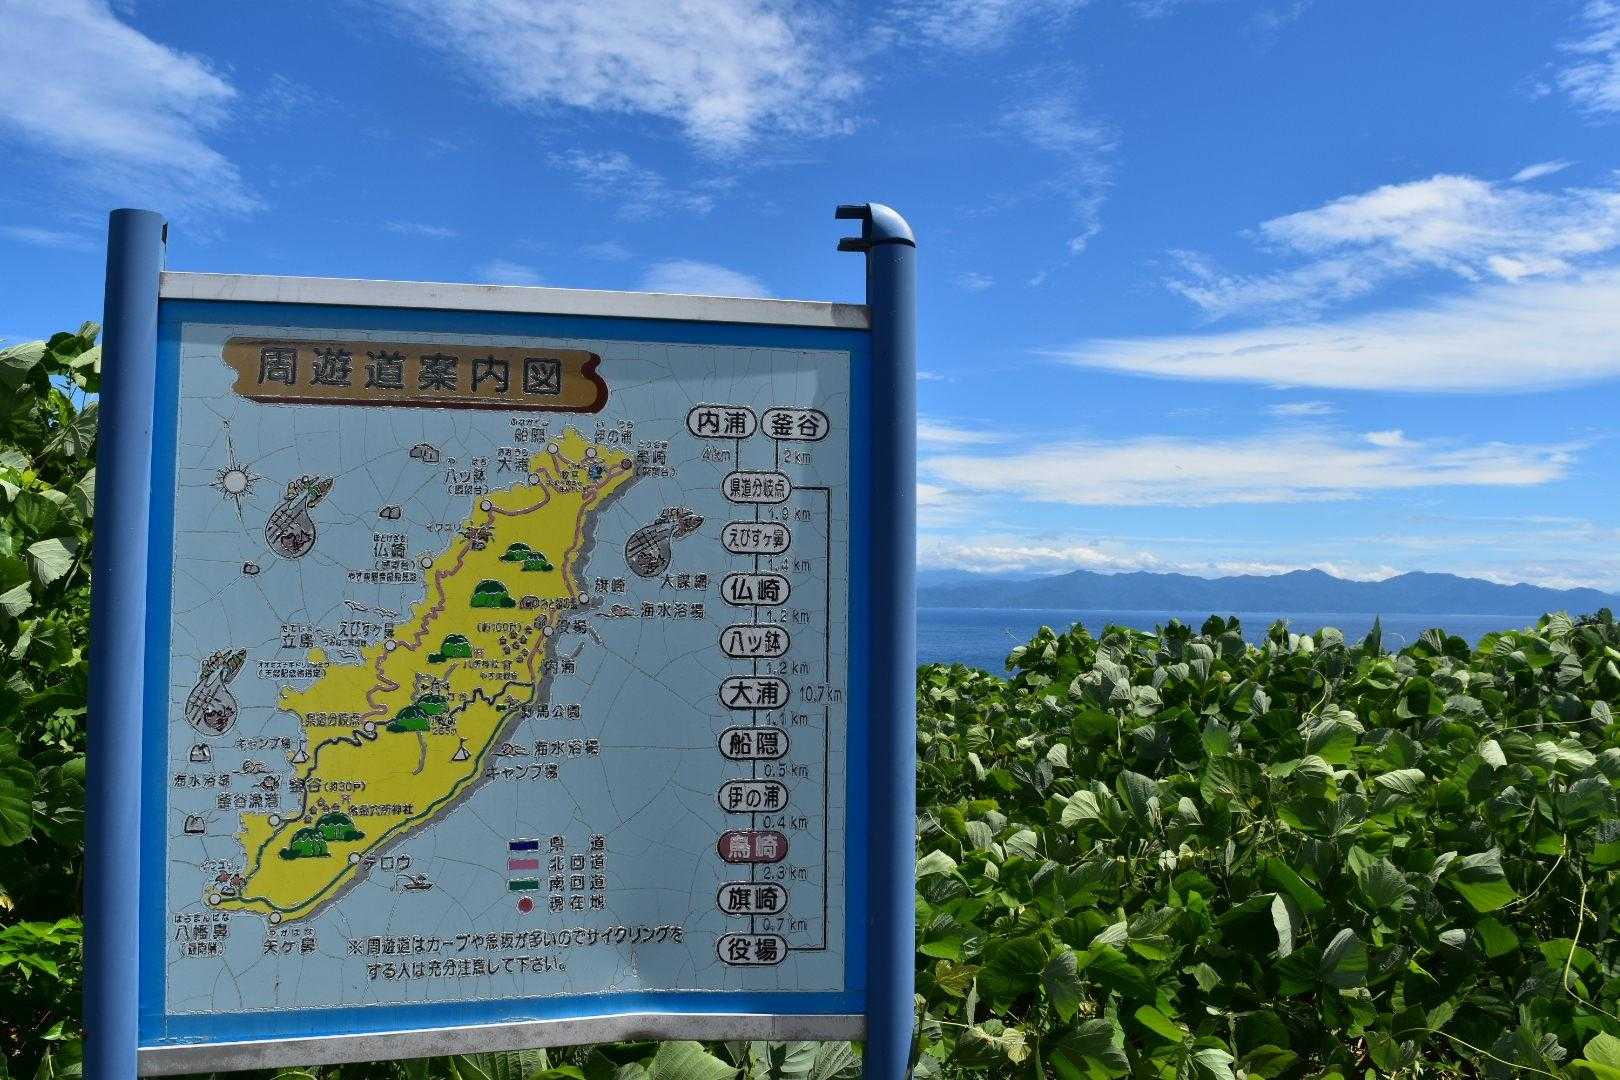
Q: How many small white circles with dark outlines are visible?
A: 13